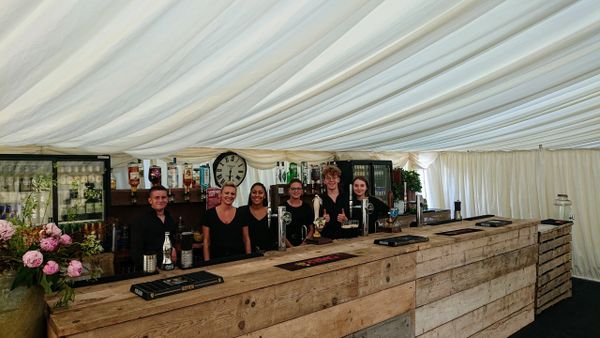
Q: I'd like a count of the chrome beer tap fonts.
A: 3